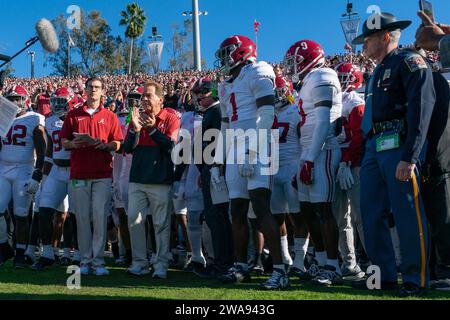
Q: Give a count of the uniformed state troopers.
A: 1